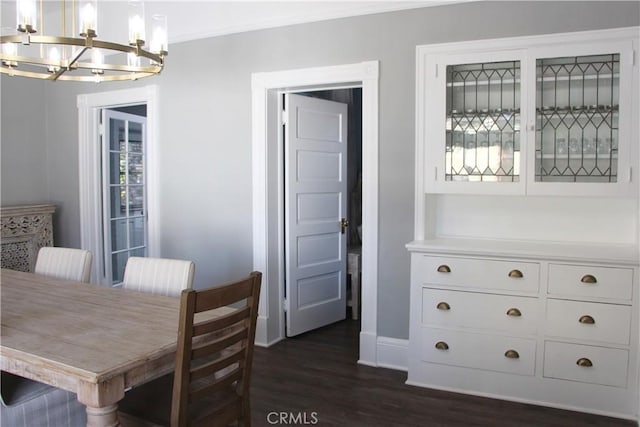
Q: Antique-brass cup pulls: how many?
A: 9